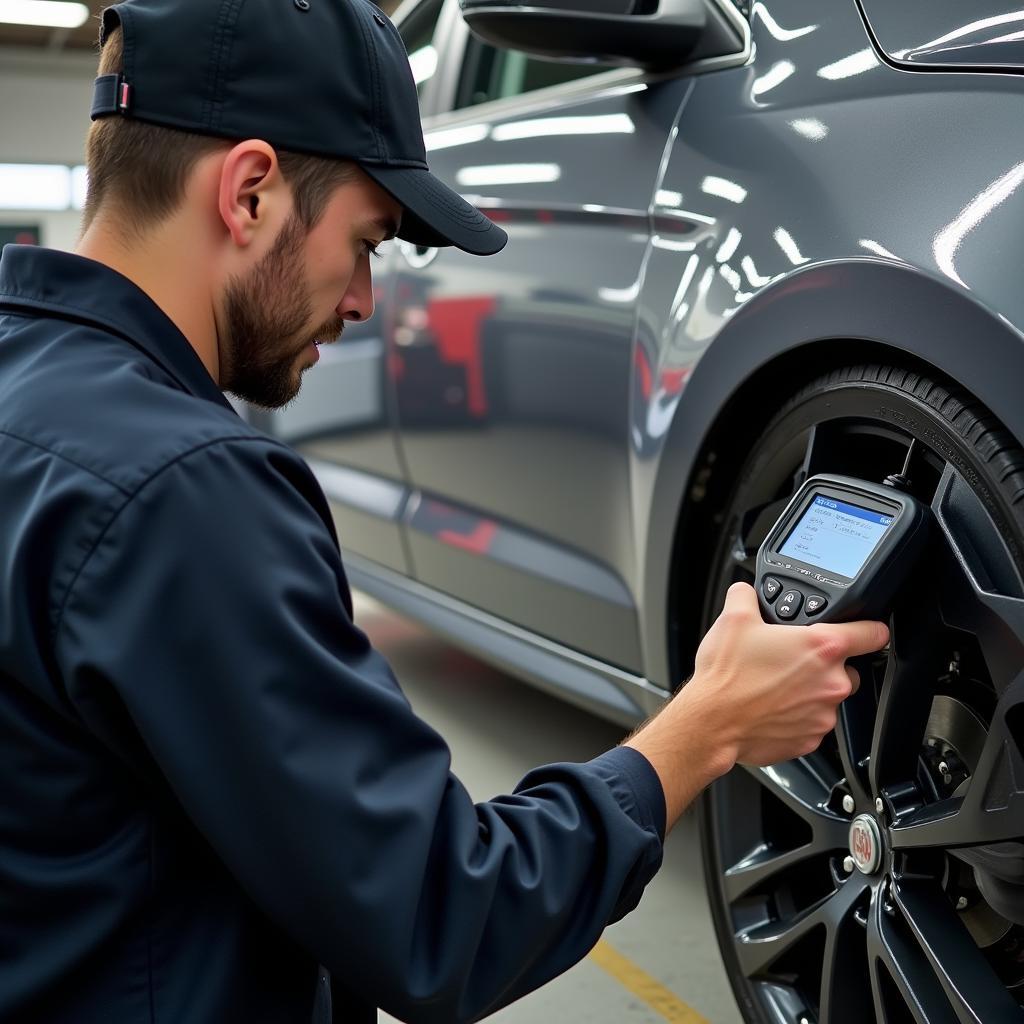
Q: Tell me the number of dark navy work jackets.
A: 1